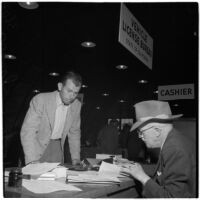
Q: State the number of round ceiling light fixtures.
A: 13